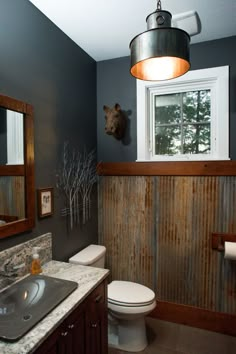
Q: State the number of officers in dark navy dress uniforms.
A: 0